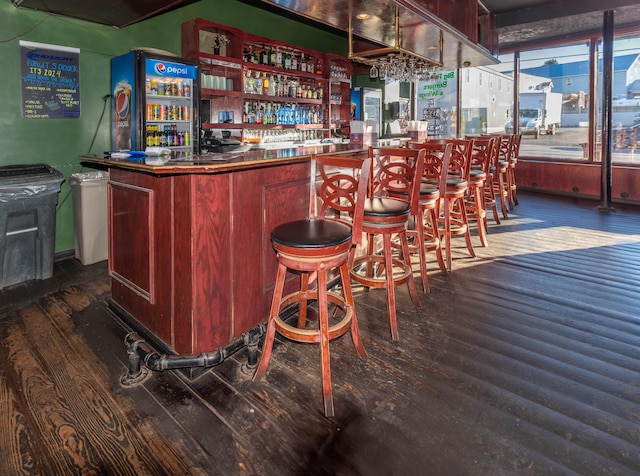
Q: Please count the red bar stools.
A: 8